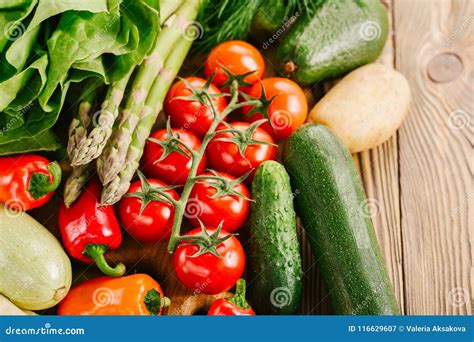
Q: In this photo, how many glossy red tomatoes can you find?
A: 8